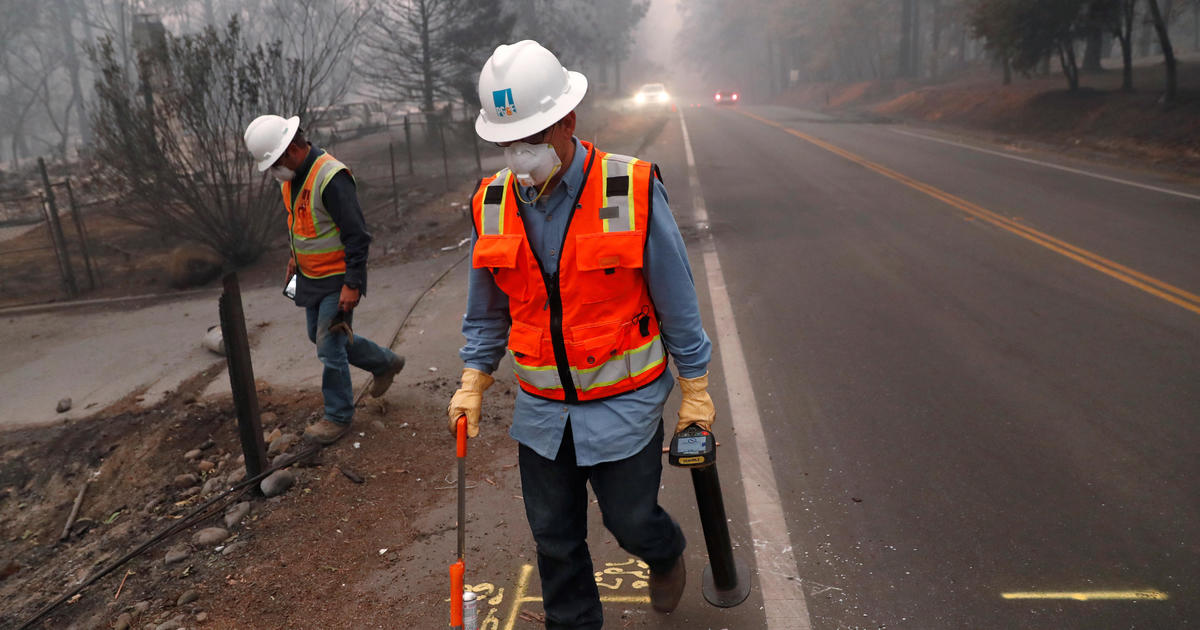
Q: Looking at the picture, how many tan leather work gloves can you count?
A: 2